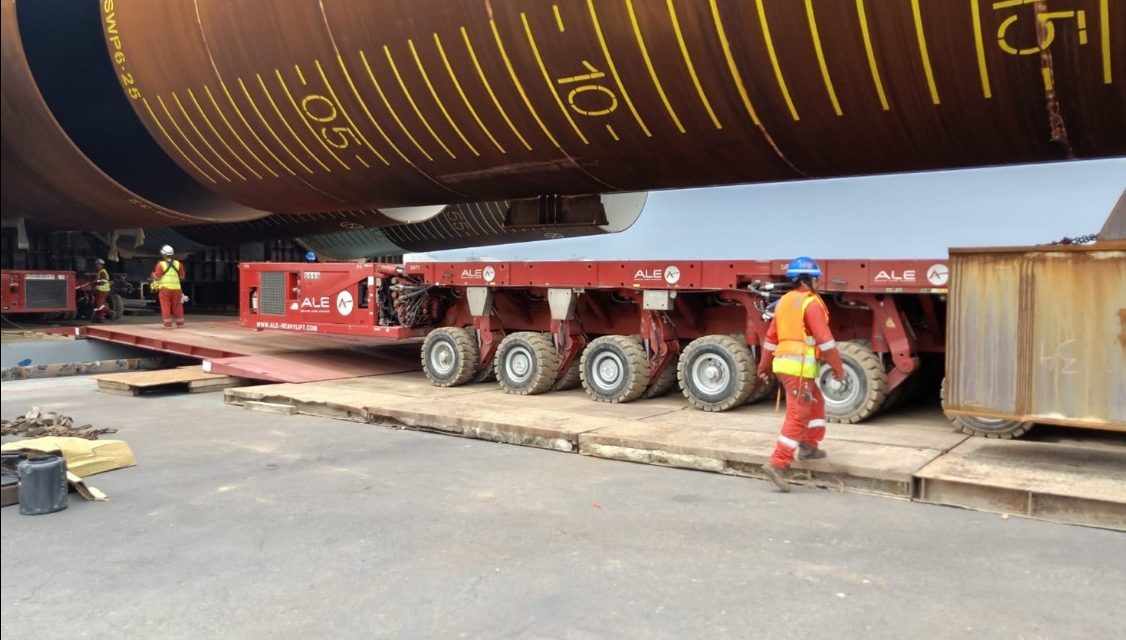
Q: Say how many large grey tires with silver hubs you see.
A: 6